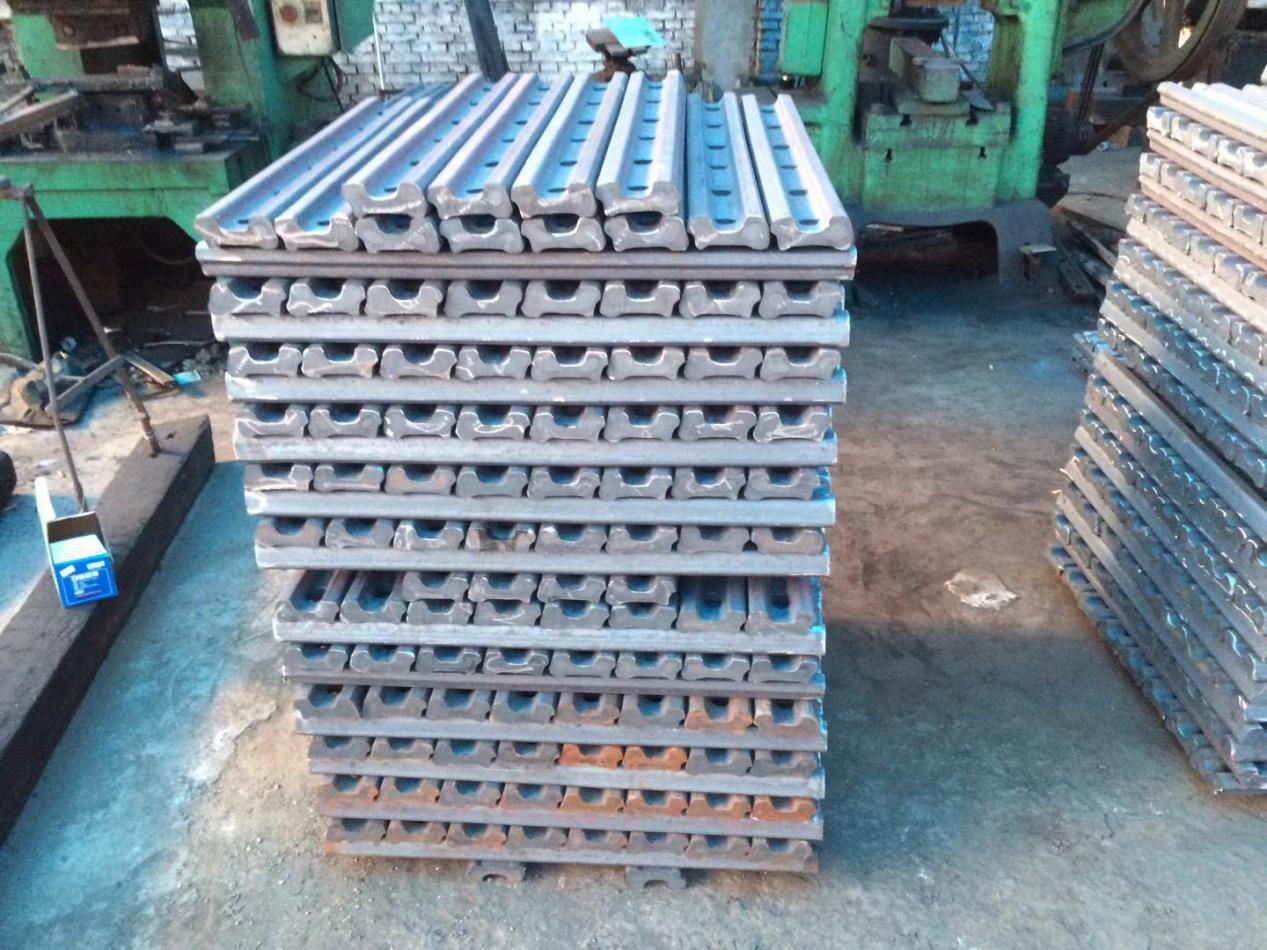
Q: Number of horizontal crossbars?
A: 12